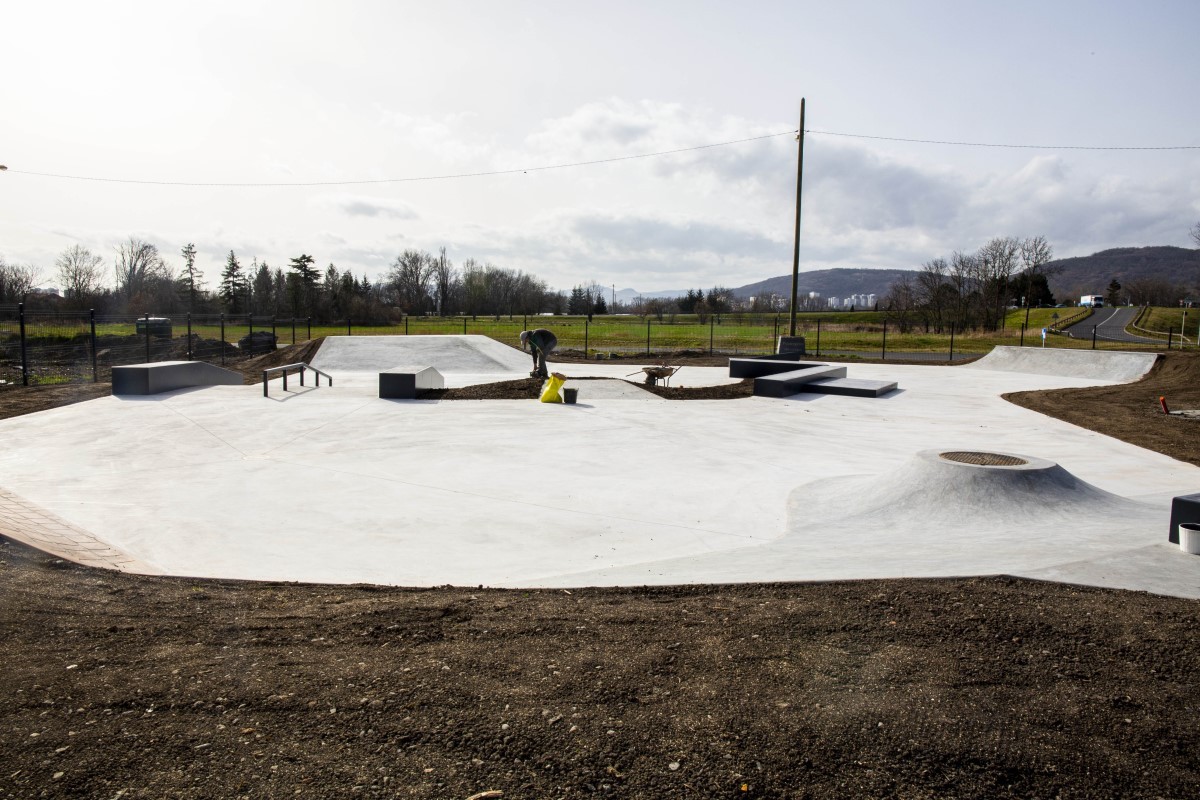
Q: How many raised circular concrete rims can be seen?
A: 1